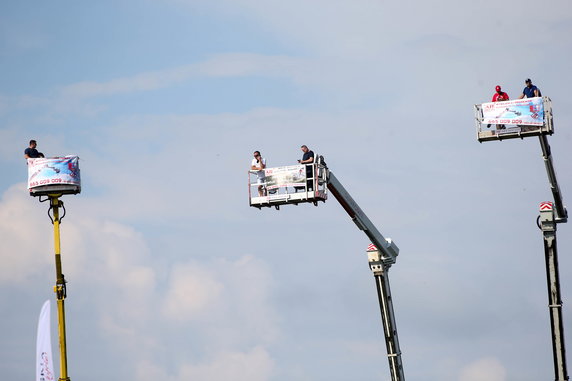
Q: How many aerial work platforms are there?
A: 3